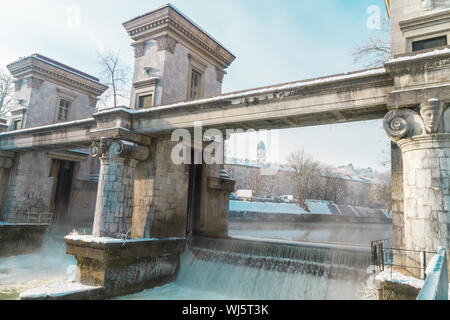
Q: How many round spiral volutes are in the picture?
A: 3